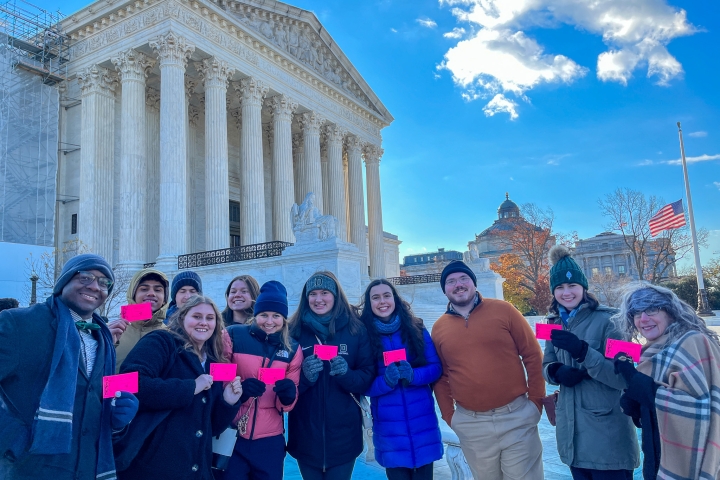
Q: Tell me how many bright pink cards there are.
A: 8